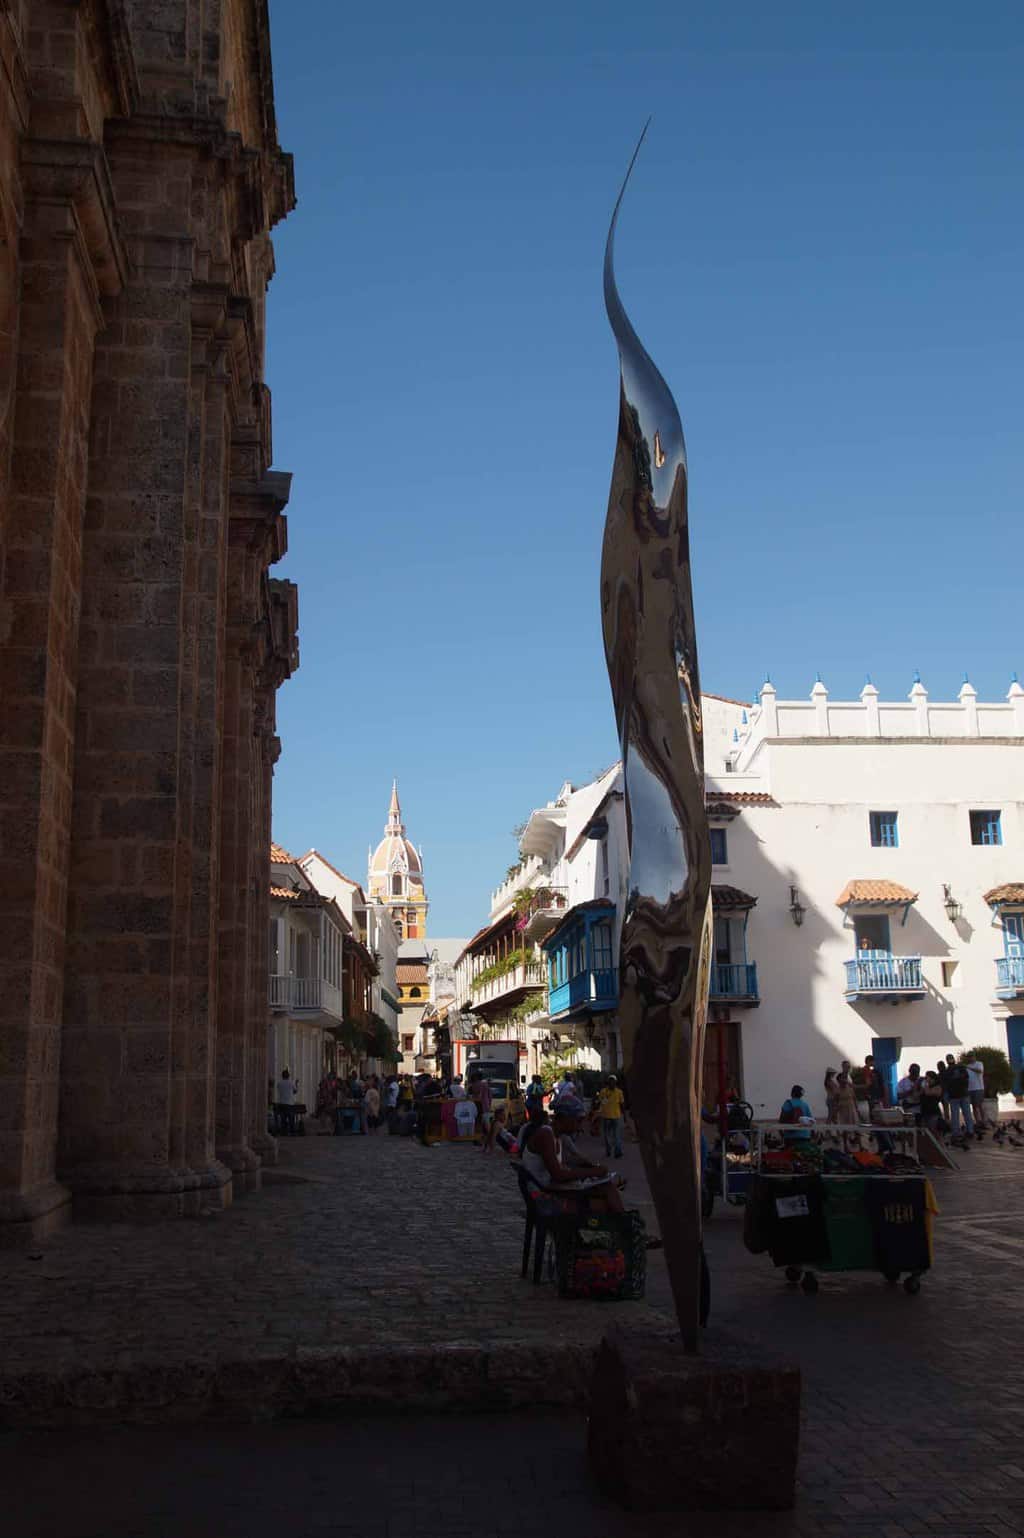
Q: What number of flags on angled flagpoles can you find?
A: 0